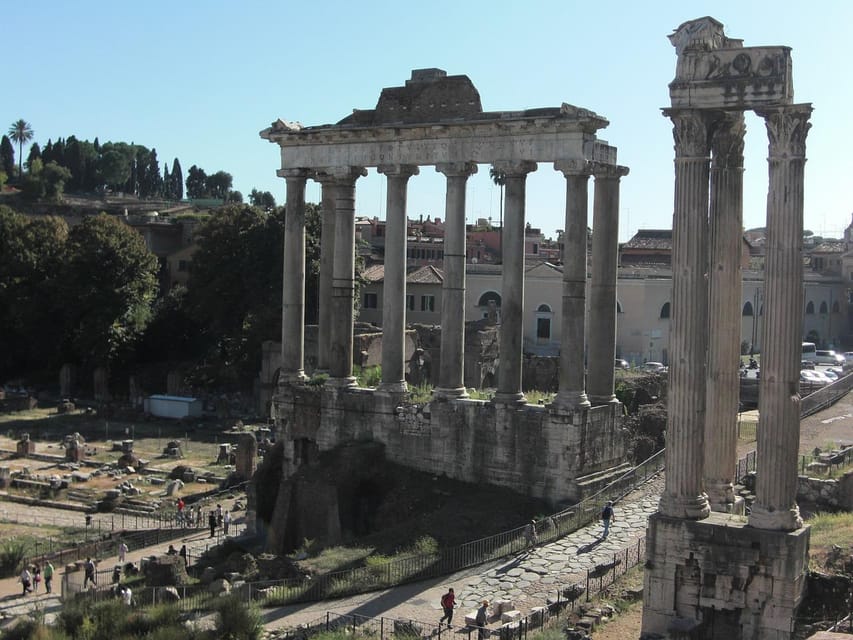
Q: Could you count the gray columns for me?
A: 11